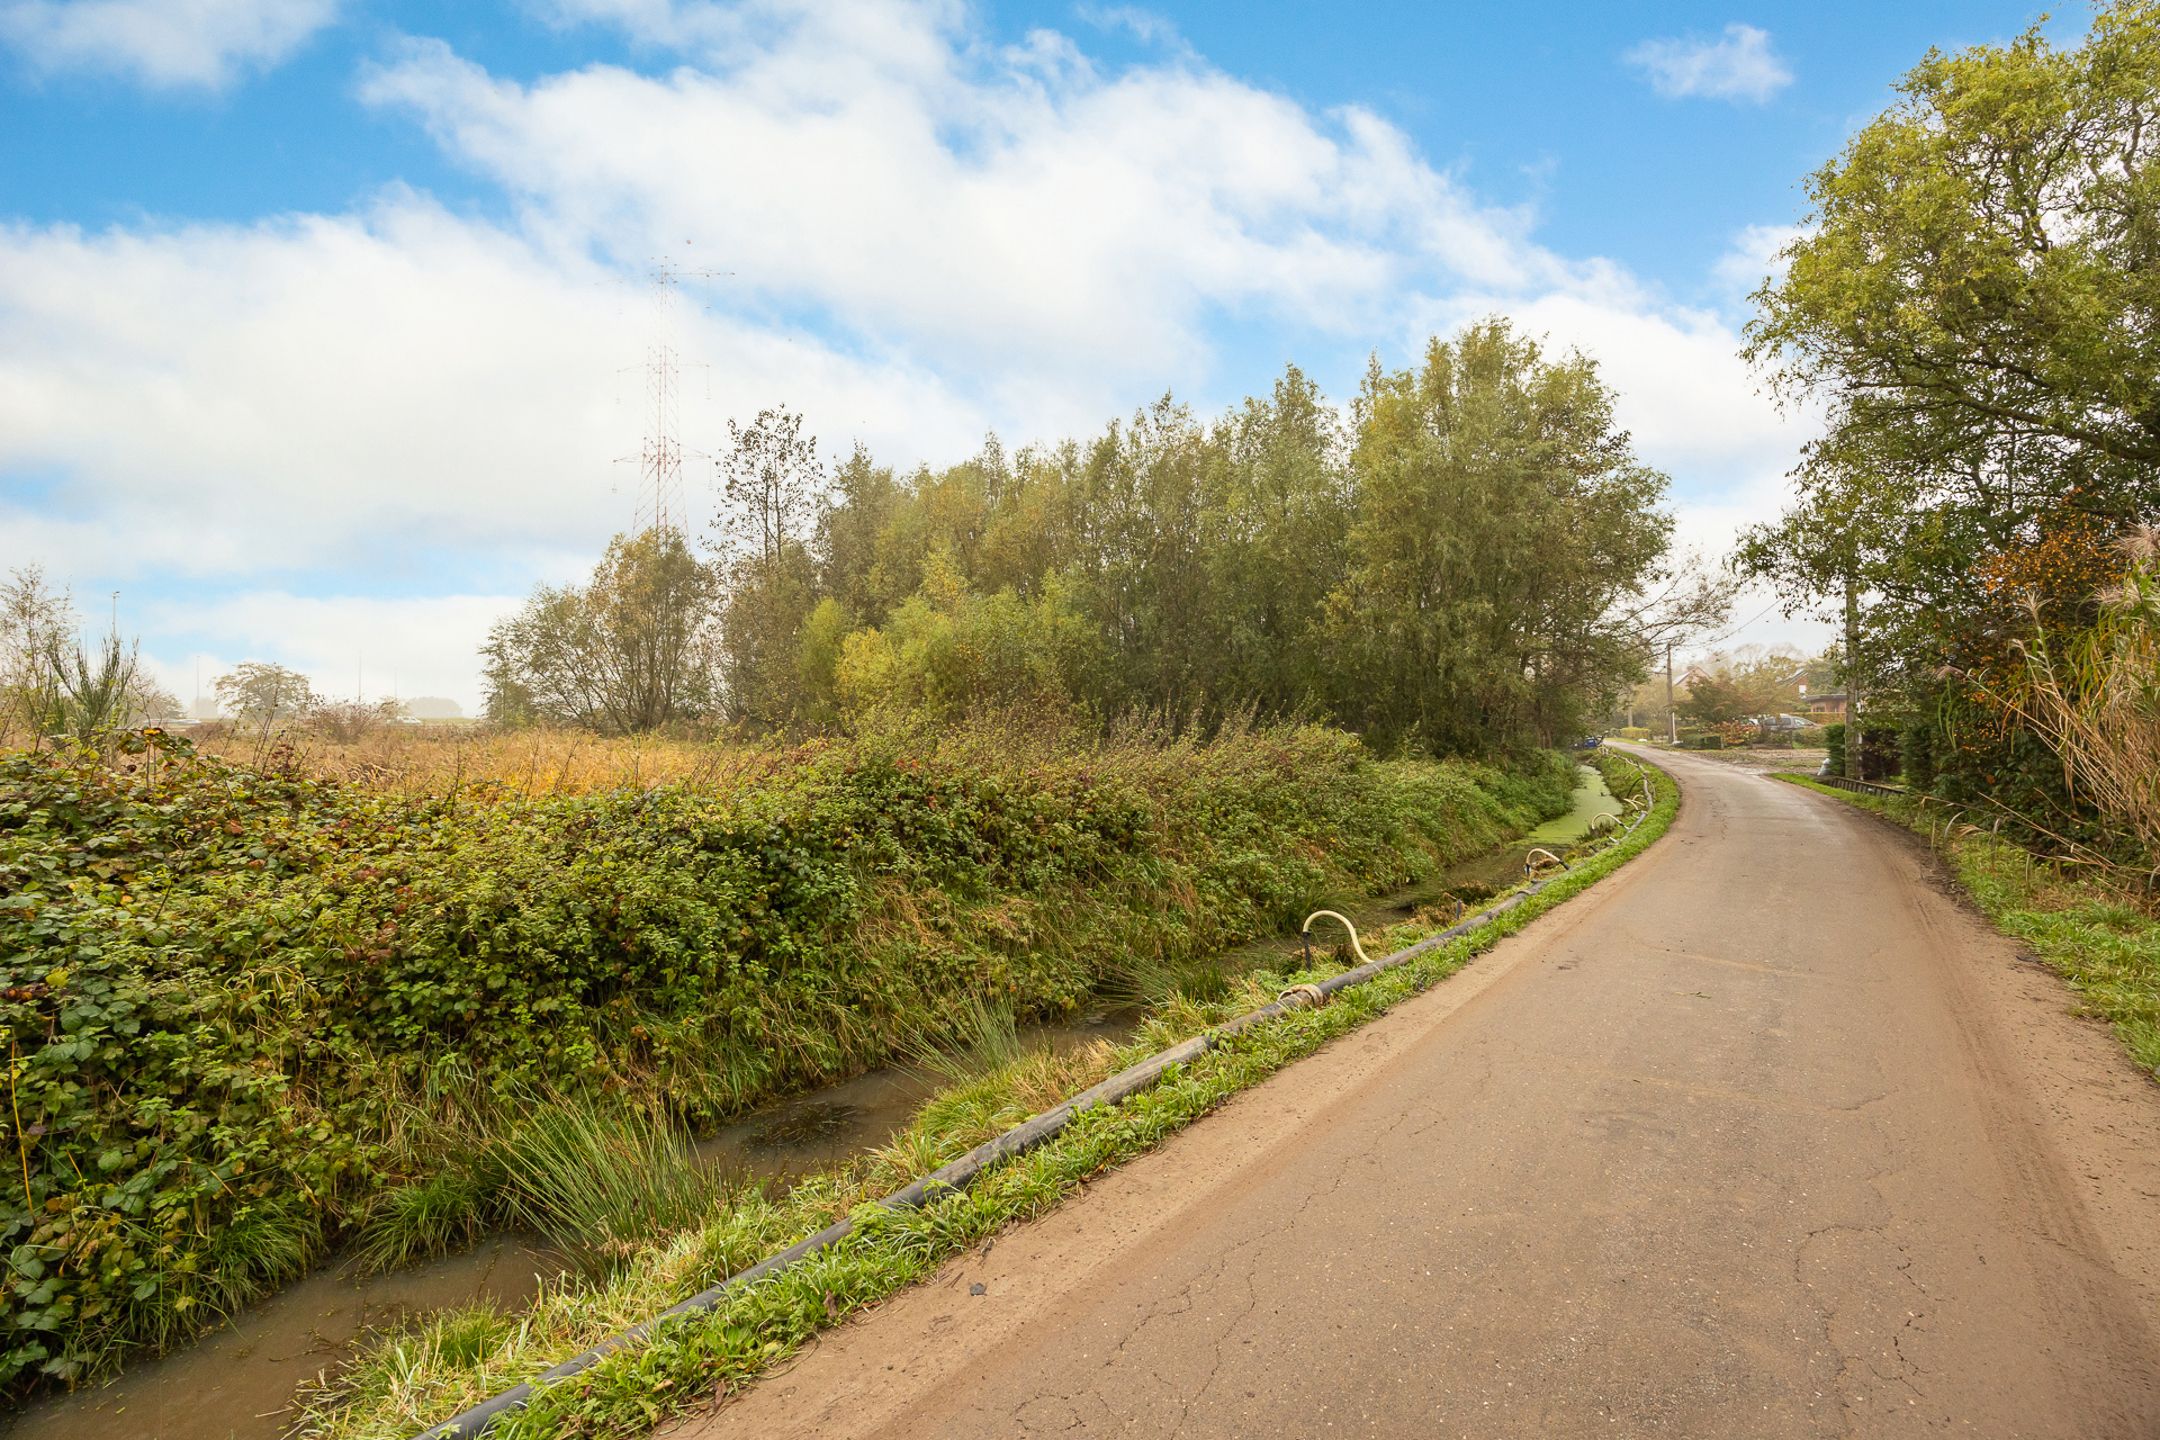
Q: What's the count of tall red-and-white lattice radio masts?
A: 1